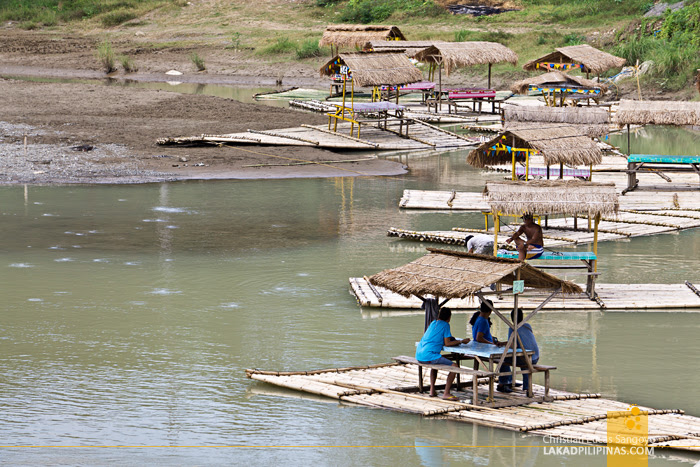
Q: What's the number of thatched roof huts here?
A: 11